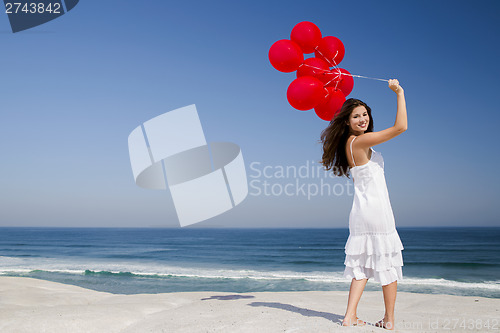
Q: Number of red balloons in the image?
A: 7